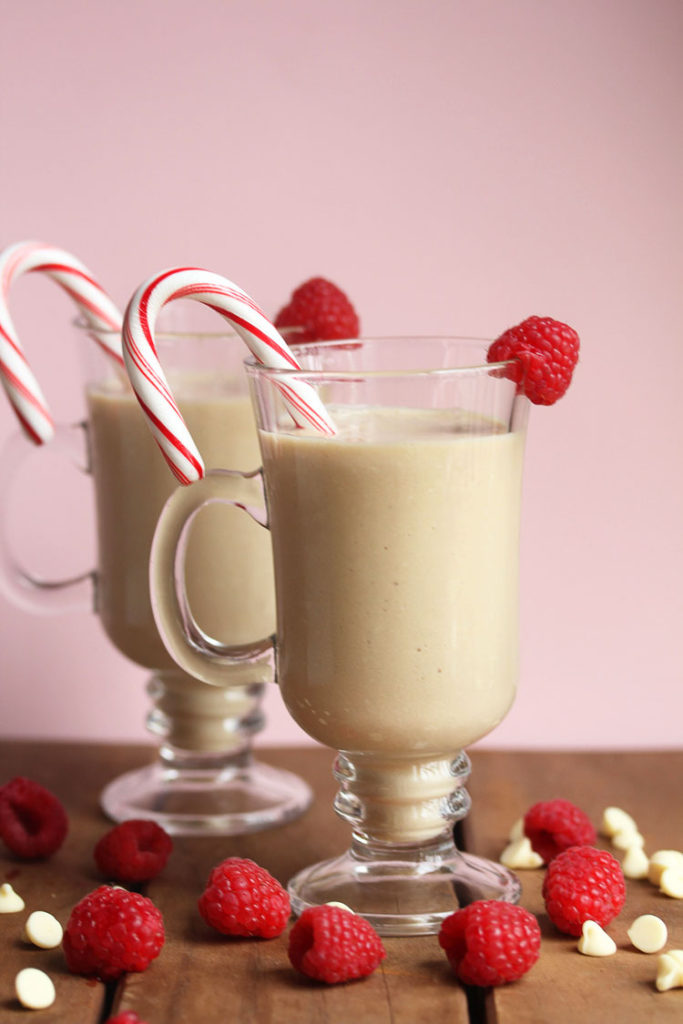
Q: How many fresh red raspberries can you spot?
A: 11